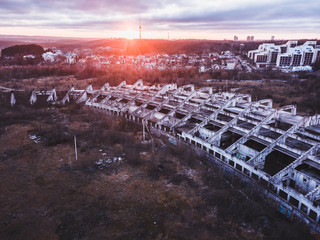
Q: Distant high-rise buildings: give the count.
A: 4